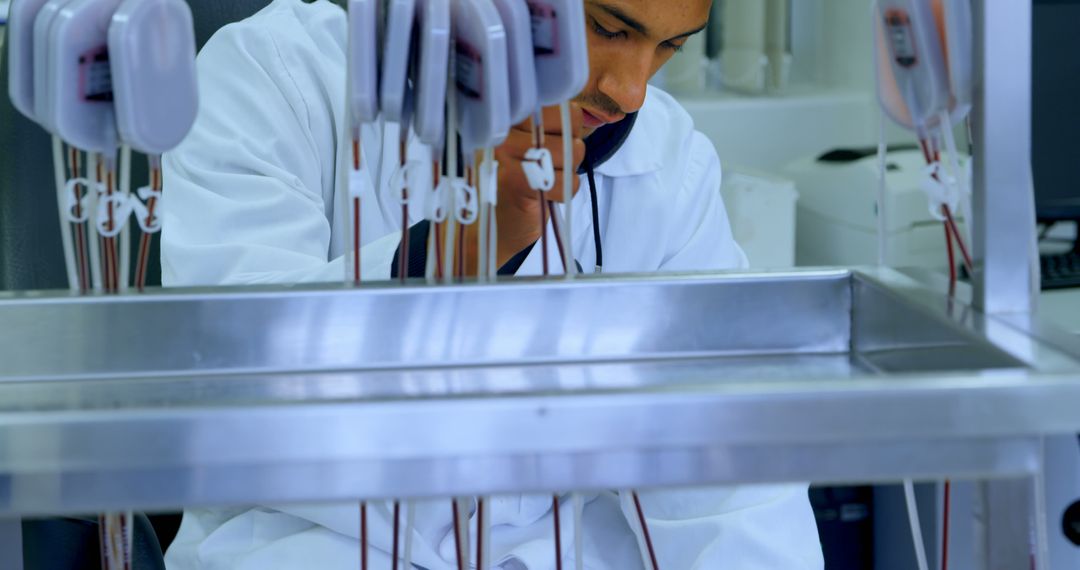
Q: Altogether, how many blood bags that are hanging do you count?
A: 12